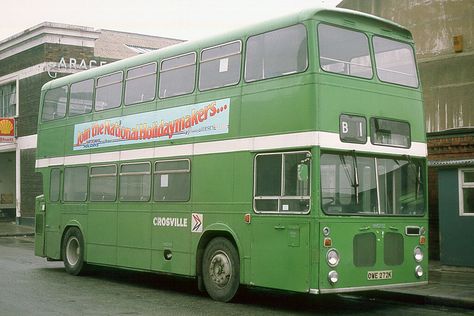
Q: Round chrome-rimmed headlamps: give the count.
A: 4